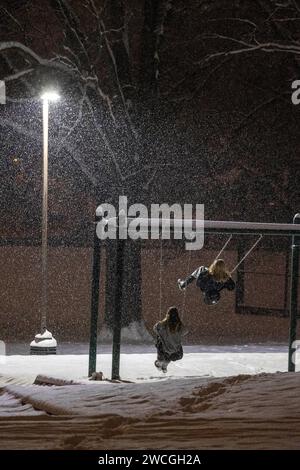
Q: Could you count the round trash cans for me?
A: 1